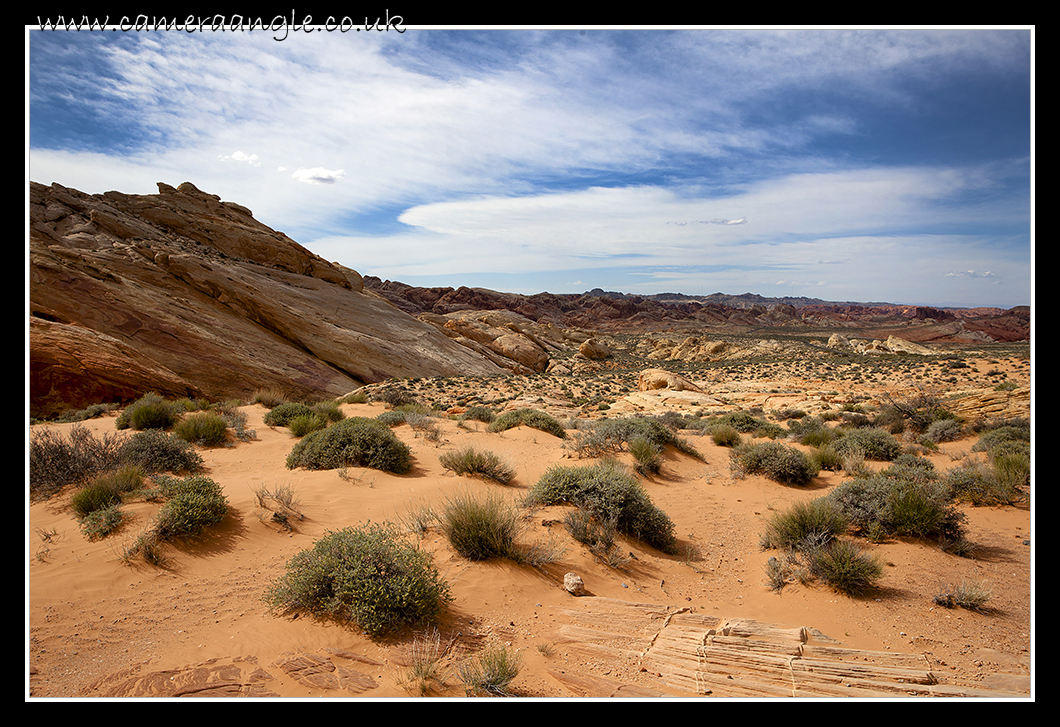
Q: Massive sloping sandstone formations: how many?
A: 1